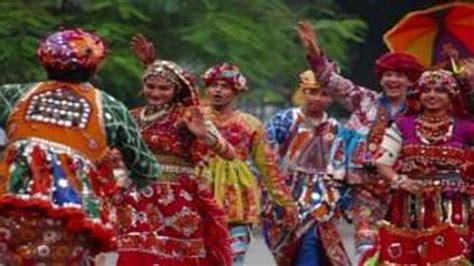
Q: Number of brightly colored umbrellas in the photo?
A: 1